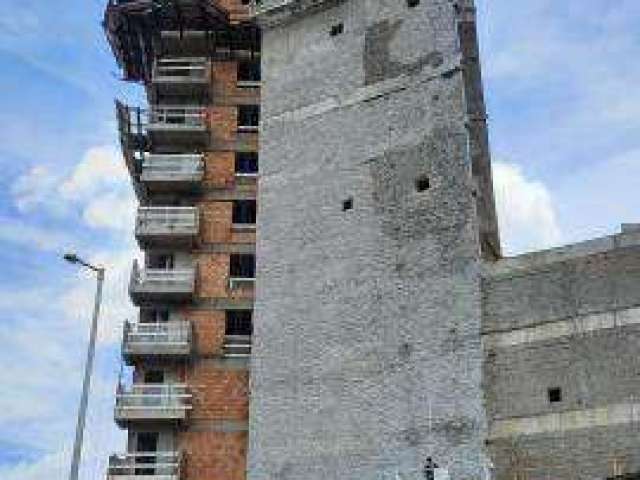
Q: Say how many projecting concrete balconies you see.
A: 8